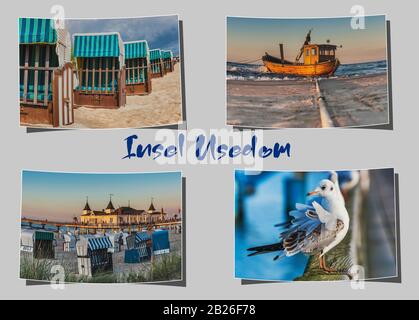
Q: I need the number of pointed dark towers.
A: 3